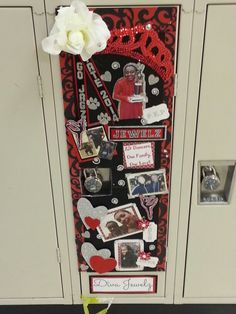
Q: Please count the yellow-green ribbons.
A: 1